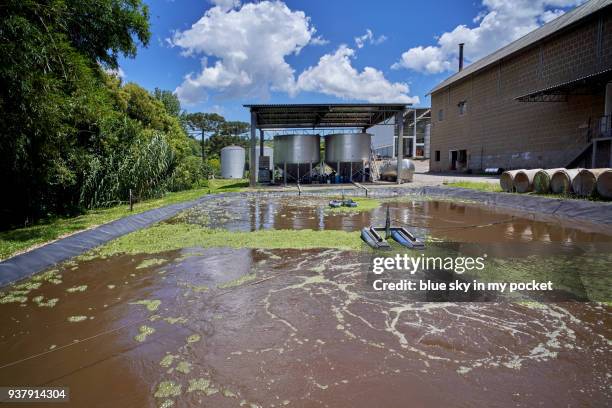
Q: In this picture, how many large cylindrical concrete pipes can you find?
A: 6